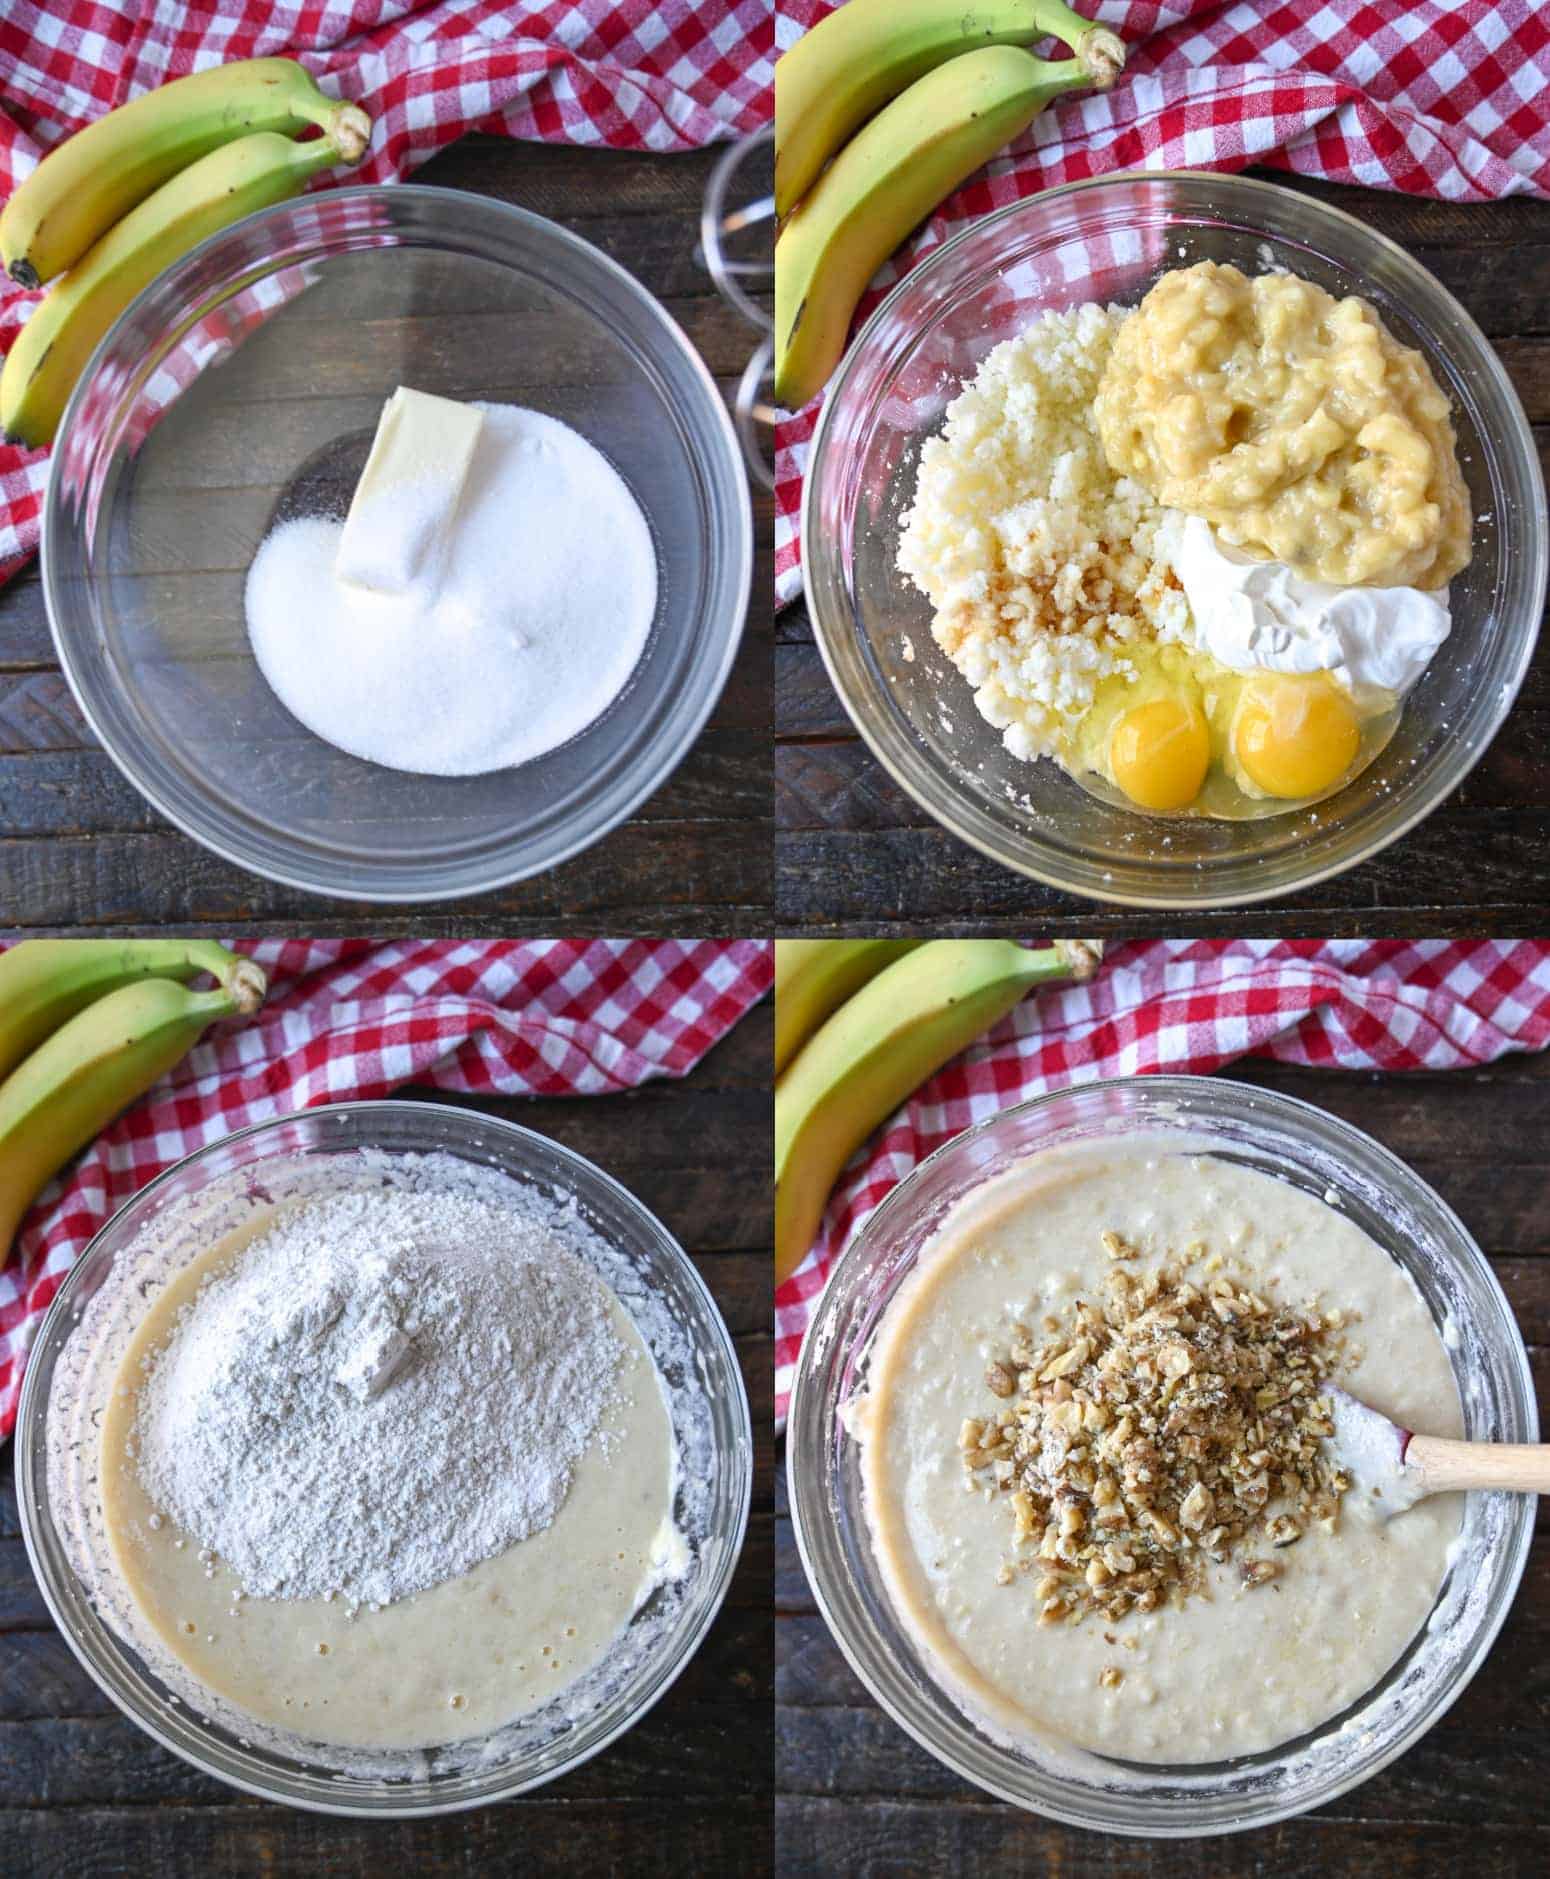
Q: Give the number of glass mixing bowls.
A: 4